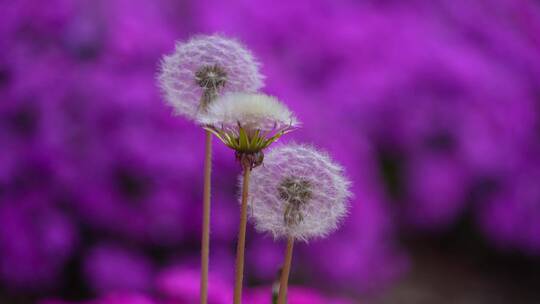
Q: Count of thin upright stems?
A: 3